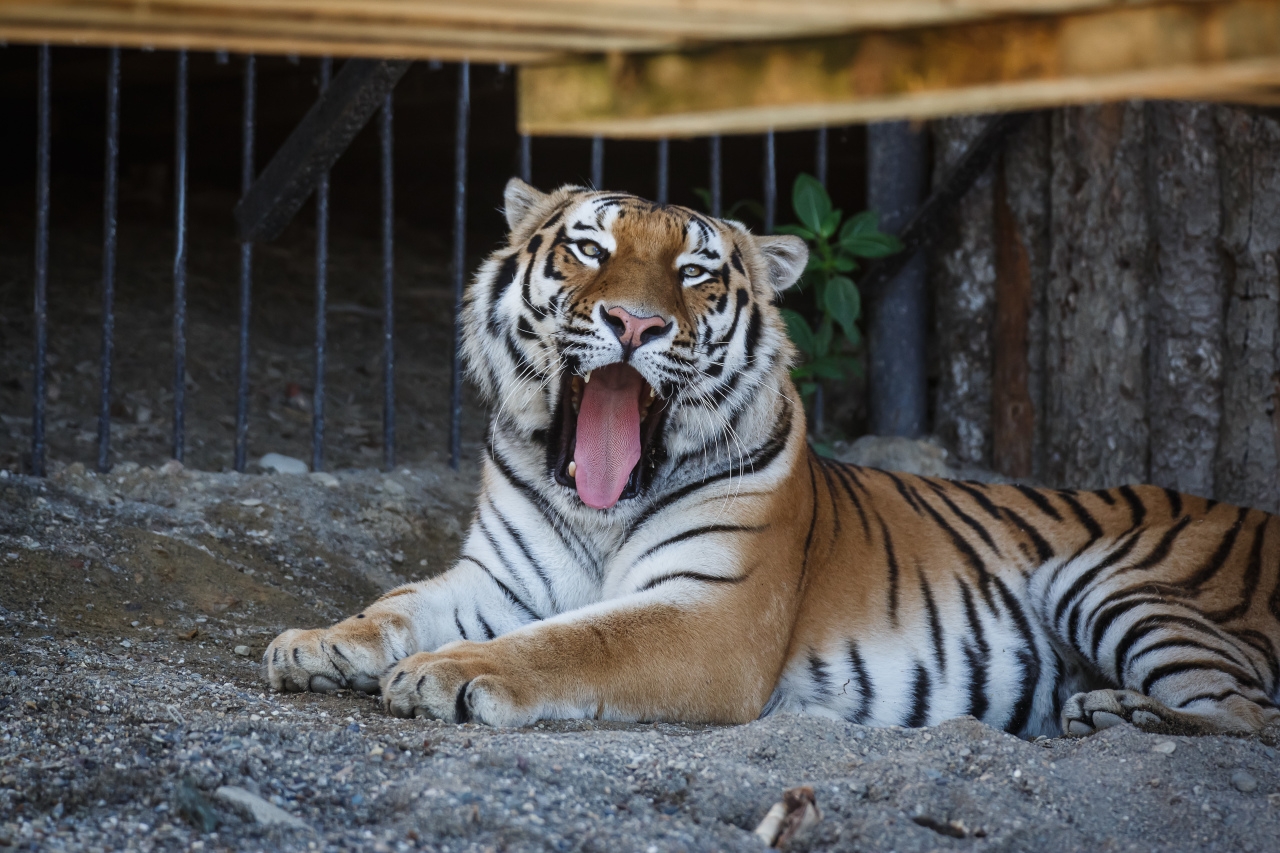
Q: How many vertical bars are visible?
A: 13